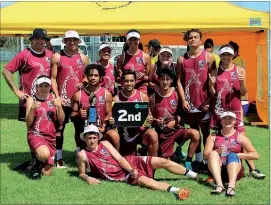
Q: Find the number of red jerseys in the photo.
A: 13